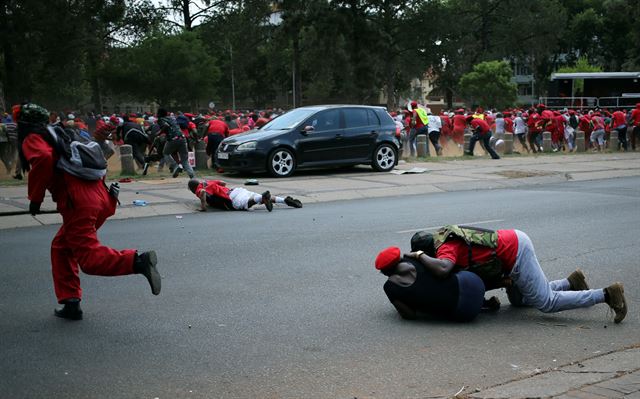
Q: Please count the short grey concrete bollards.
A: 8